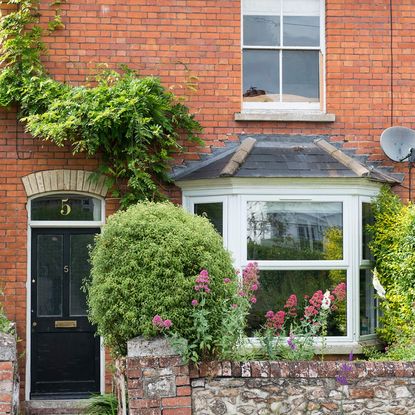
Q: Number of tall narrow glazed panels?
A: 2